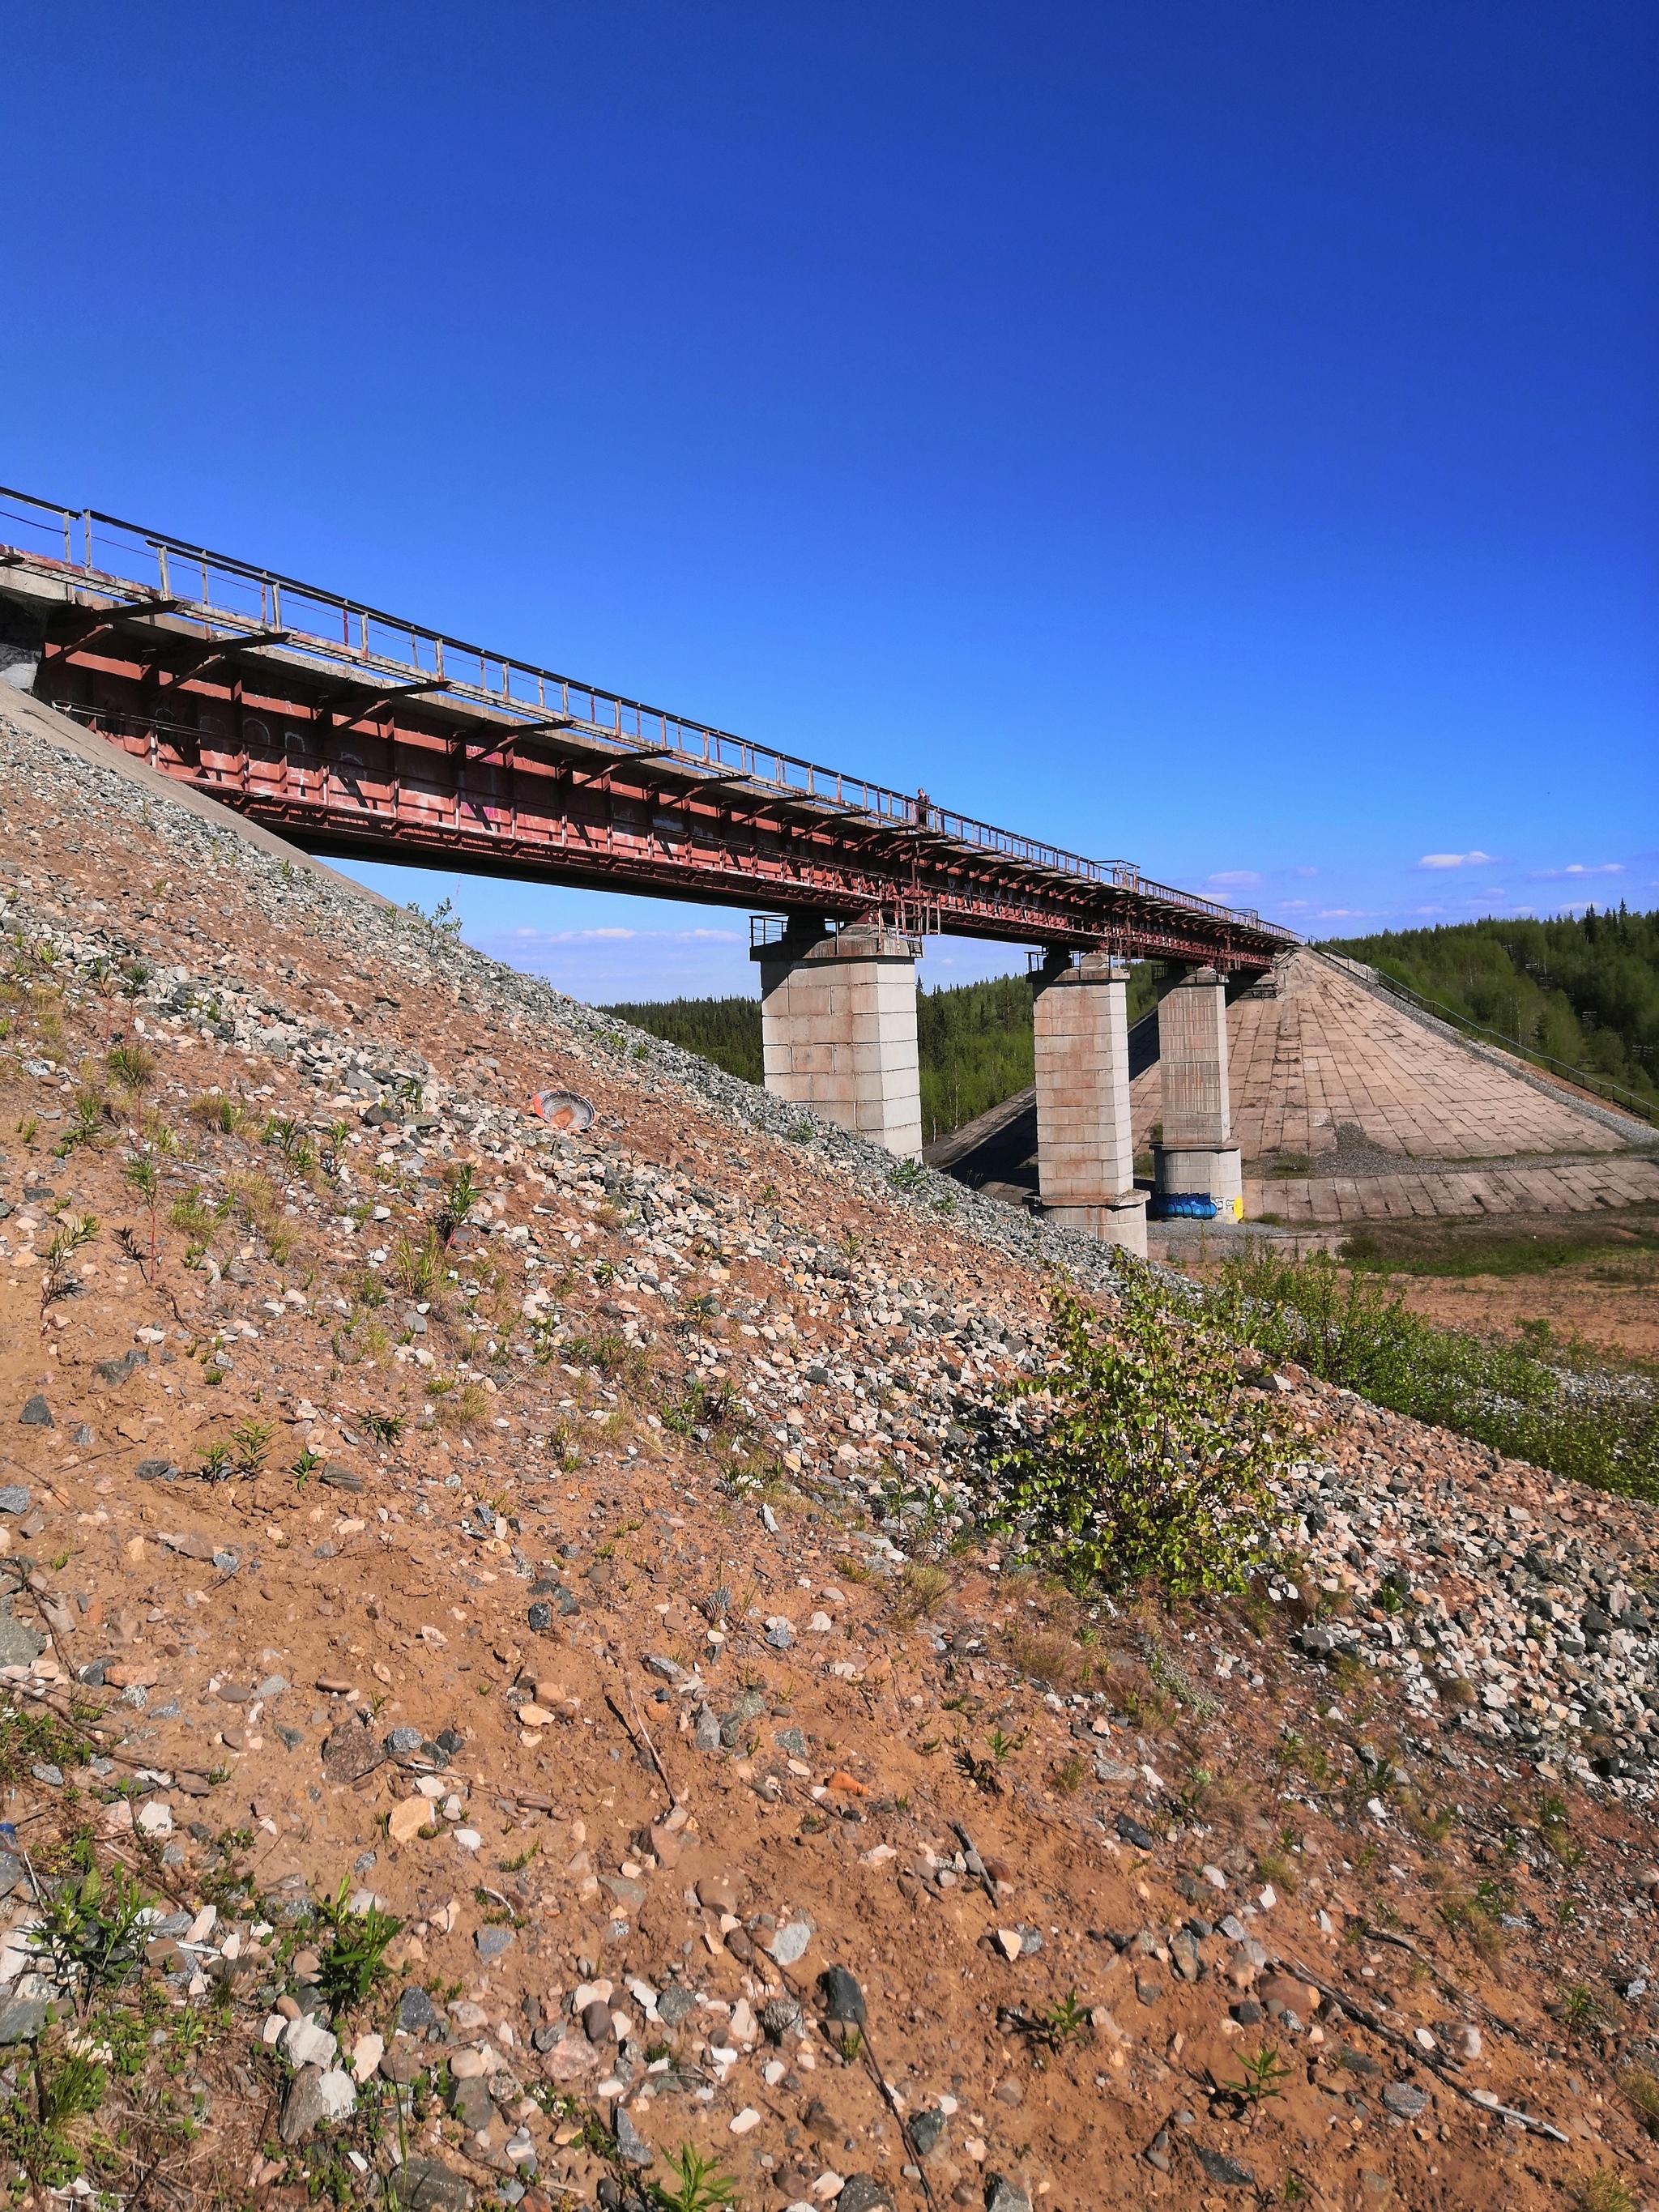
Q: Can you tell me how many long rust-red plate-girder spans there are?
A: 4